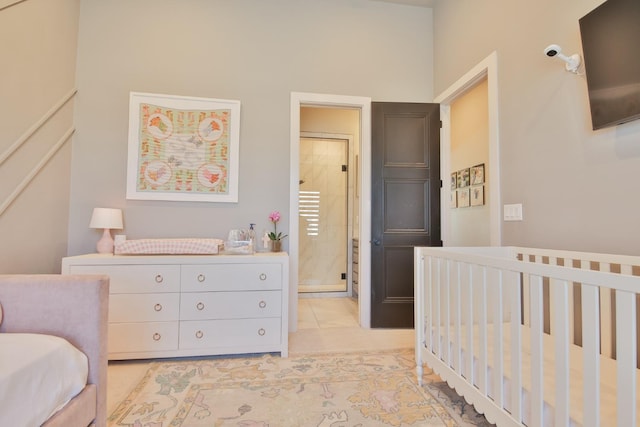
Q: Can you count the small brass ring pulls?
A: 9